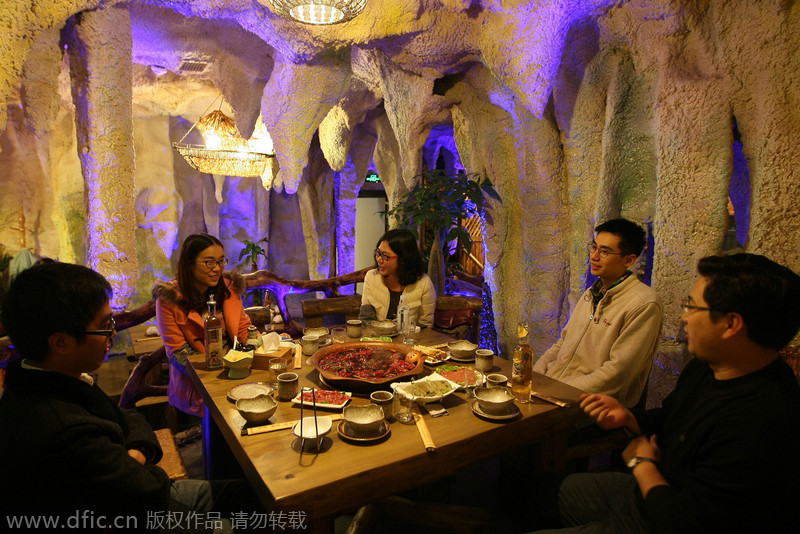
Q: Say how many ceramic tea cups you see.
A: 6